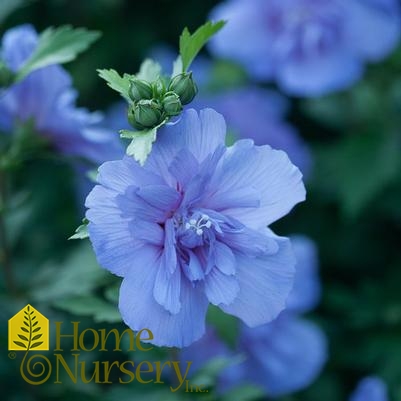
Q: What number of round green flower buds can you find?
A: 4